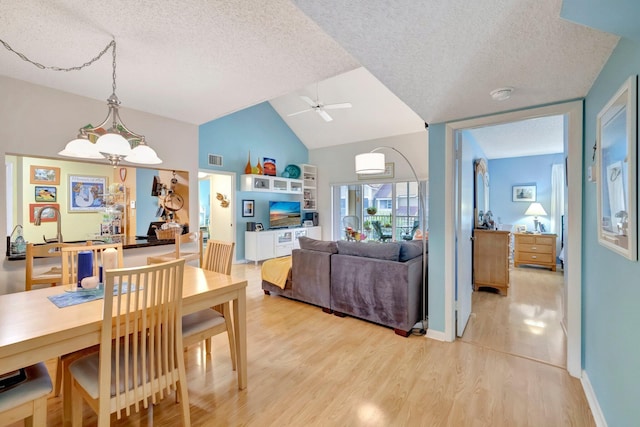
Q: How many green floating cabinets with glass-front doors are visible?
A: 0